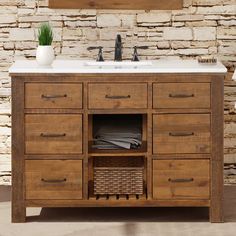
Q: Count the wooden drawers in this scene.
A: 7